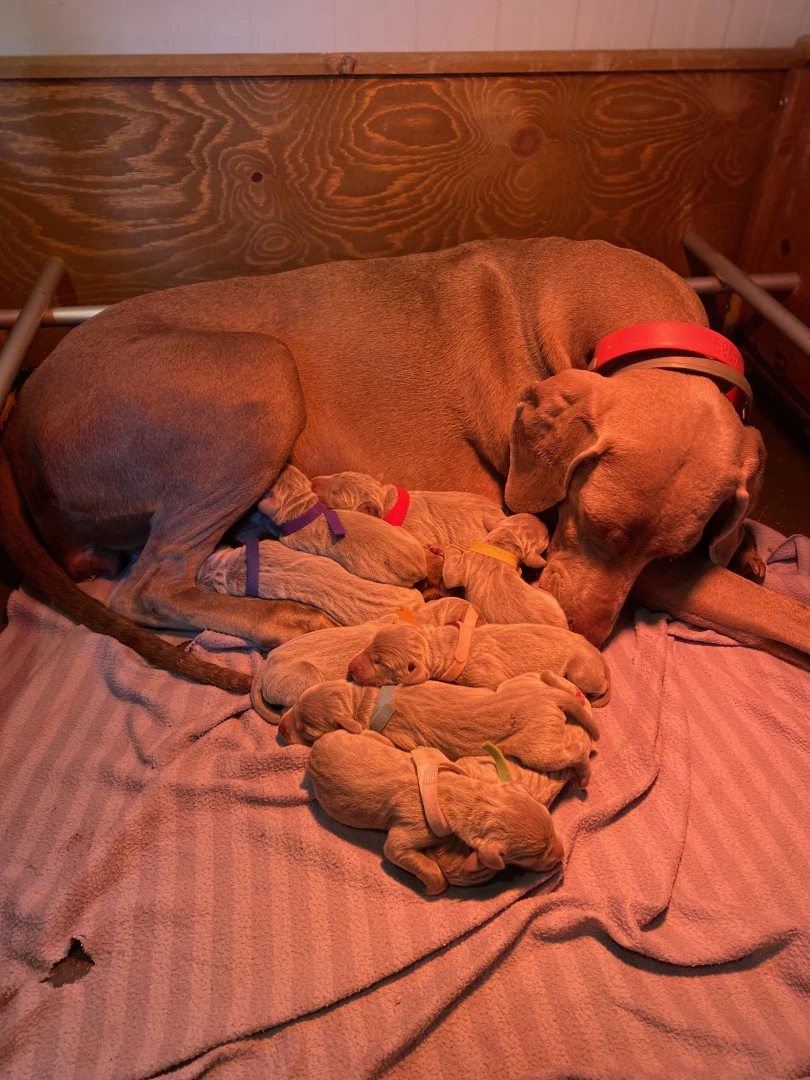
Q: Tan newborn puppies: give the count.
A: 9